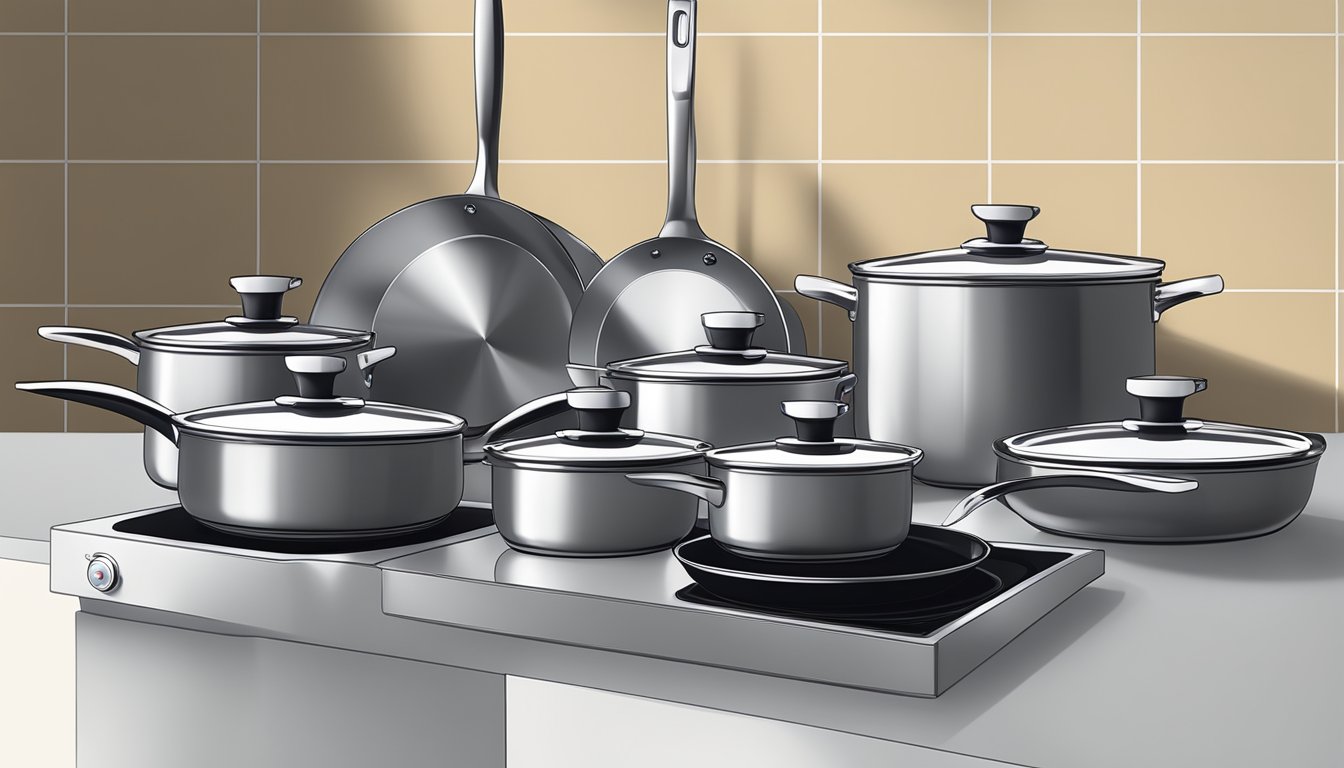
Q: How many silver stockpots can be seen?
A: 1